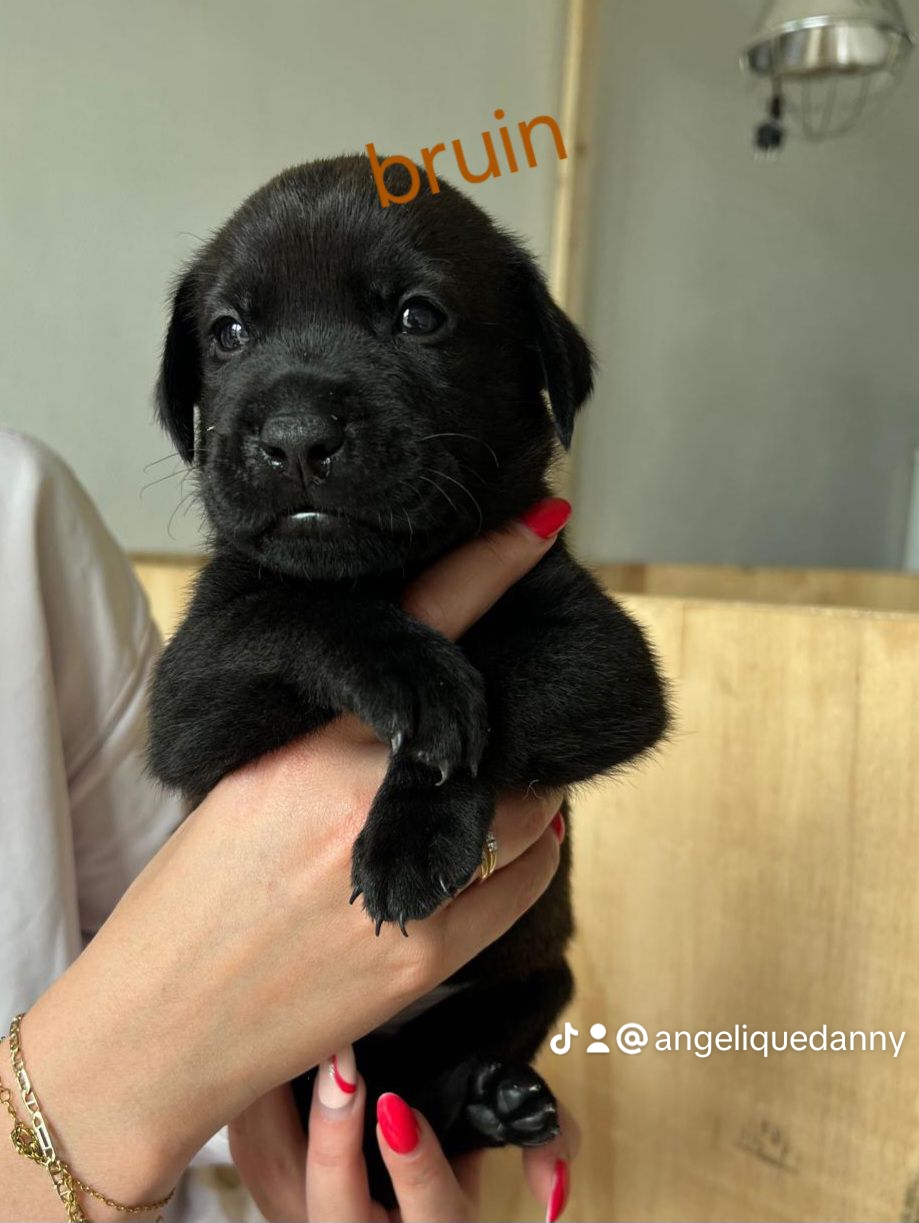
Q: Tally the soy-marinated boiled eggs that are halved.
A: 0